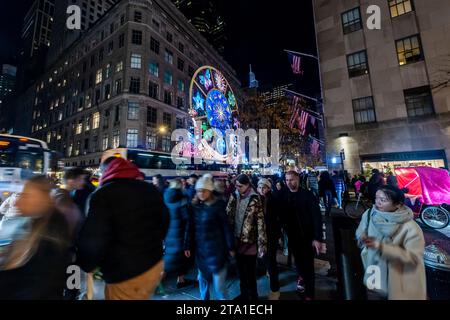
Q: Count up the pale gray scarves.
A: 1